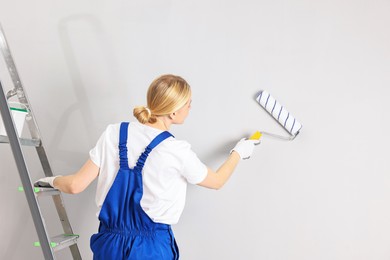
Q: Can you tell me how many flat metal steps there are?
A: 3